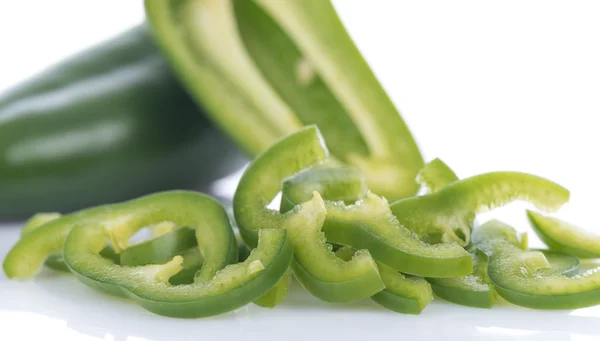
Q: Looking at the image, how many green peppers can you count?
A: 2